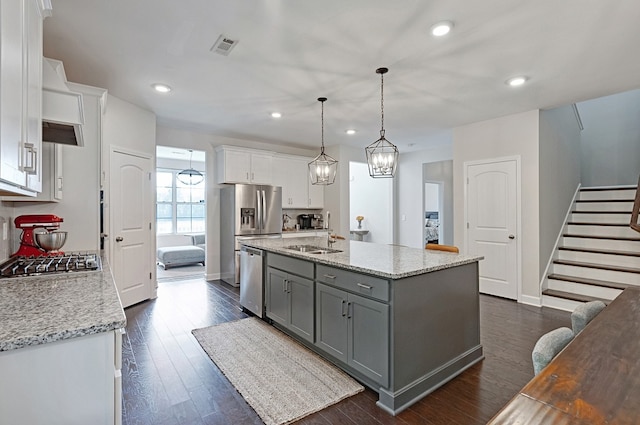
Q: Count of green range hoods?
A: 0